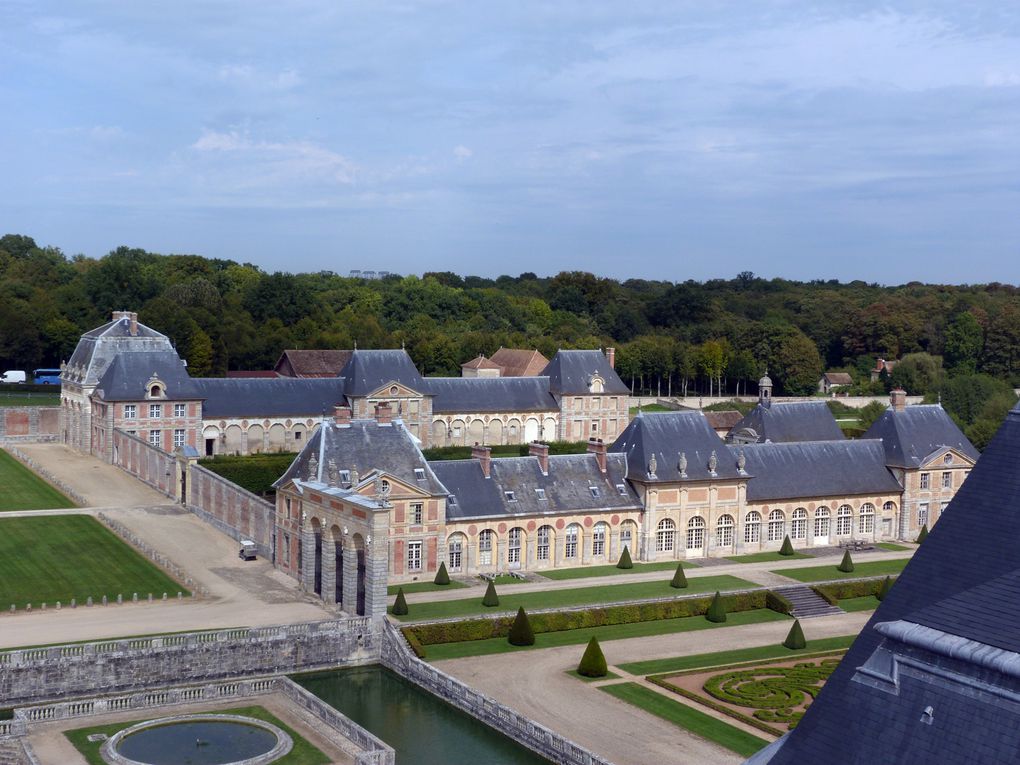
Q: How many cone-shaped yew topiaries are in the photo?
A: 13